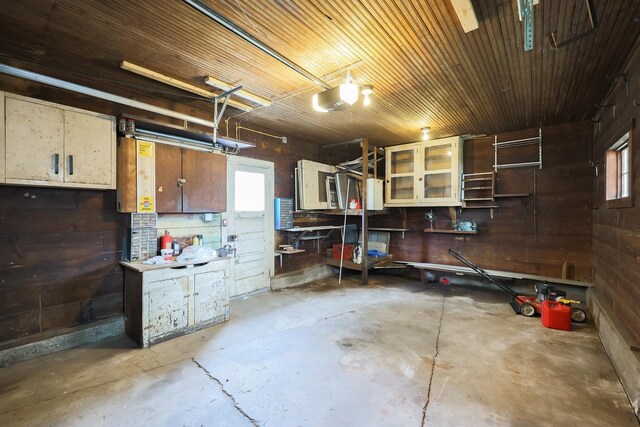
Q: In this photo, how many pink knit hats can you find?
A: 0